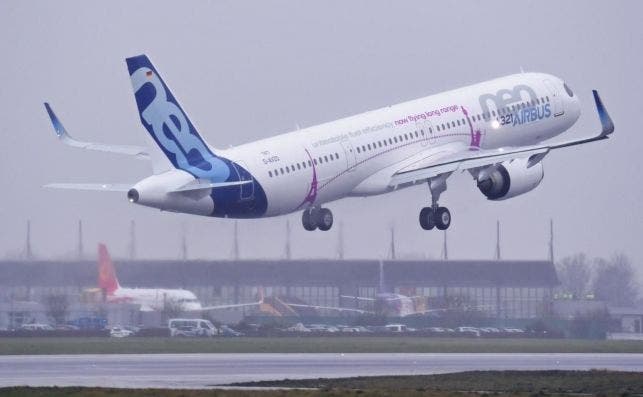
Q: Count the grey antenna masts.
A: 11